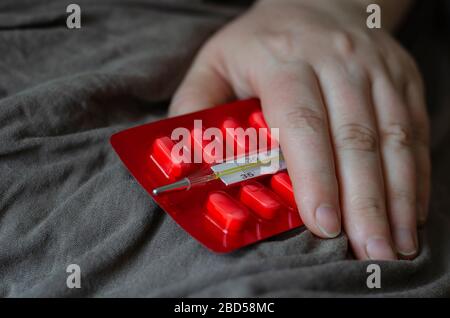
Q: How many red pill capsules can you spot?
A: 7